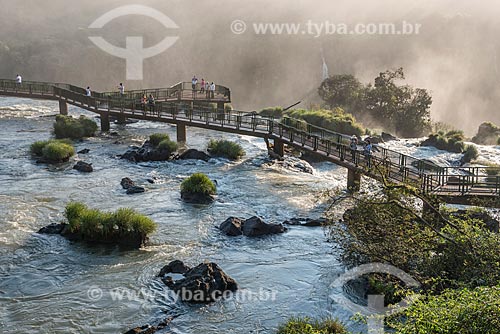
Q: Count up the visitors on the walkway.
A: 11